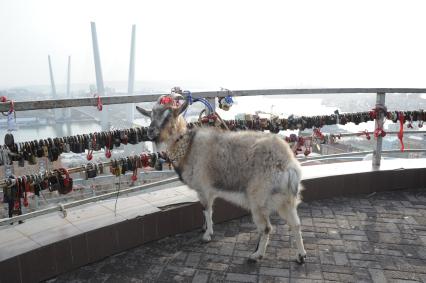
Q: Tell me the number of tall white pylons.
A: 4